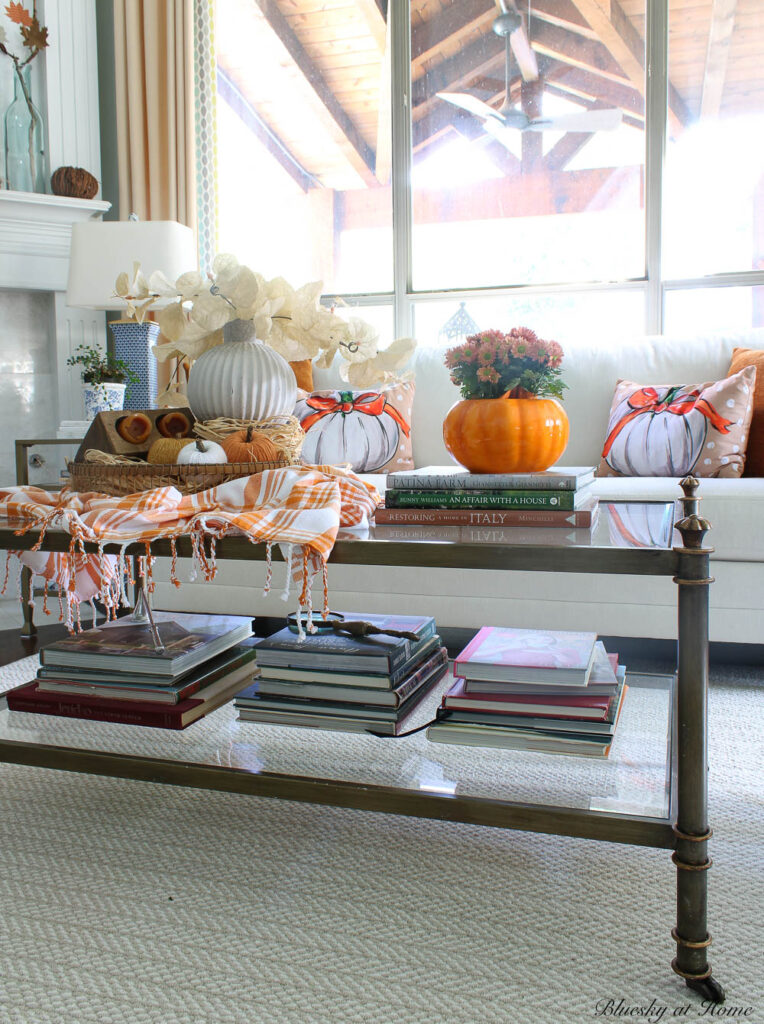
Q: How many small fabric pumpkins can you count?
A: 3